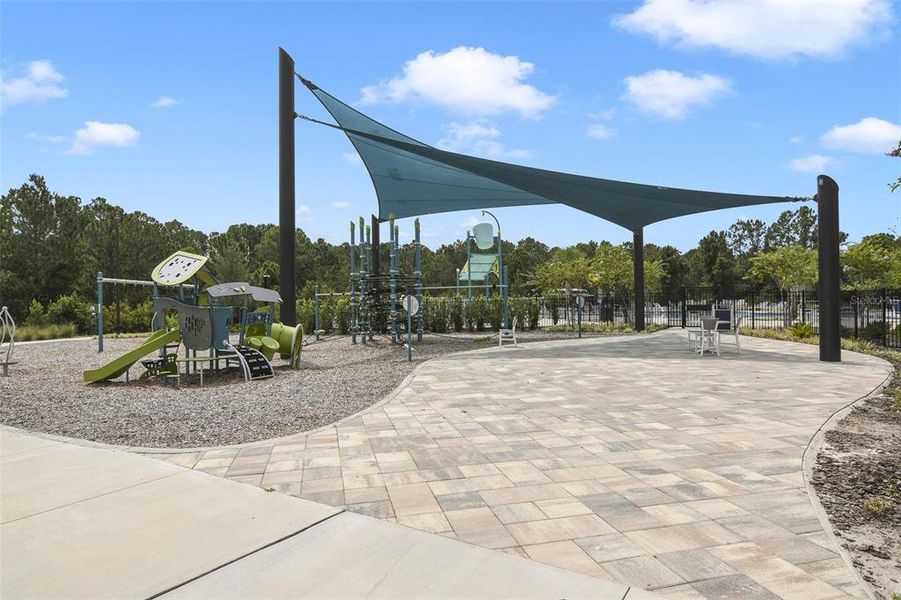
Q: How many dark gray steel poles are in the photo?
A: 4